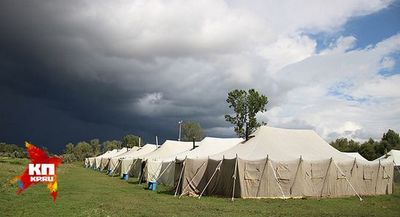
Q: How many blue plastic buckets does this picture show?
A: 3